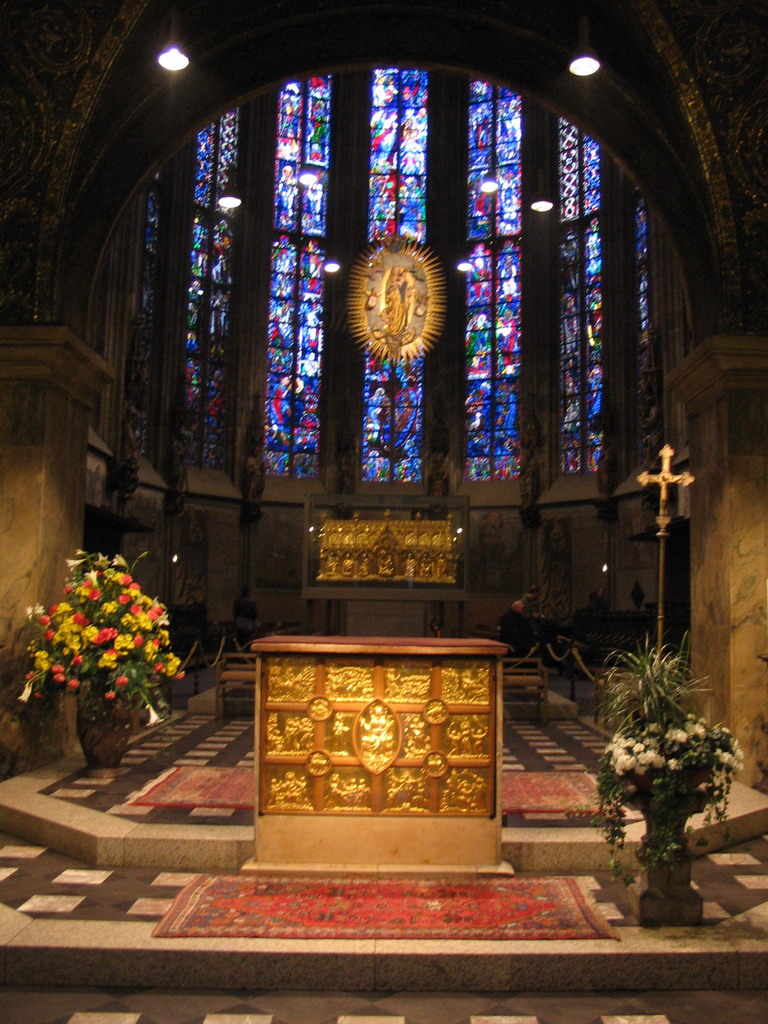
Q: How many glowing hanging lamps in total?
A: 8